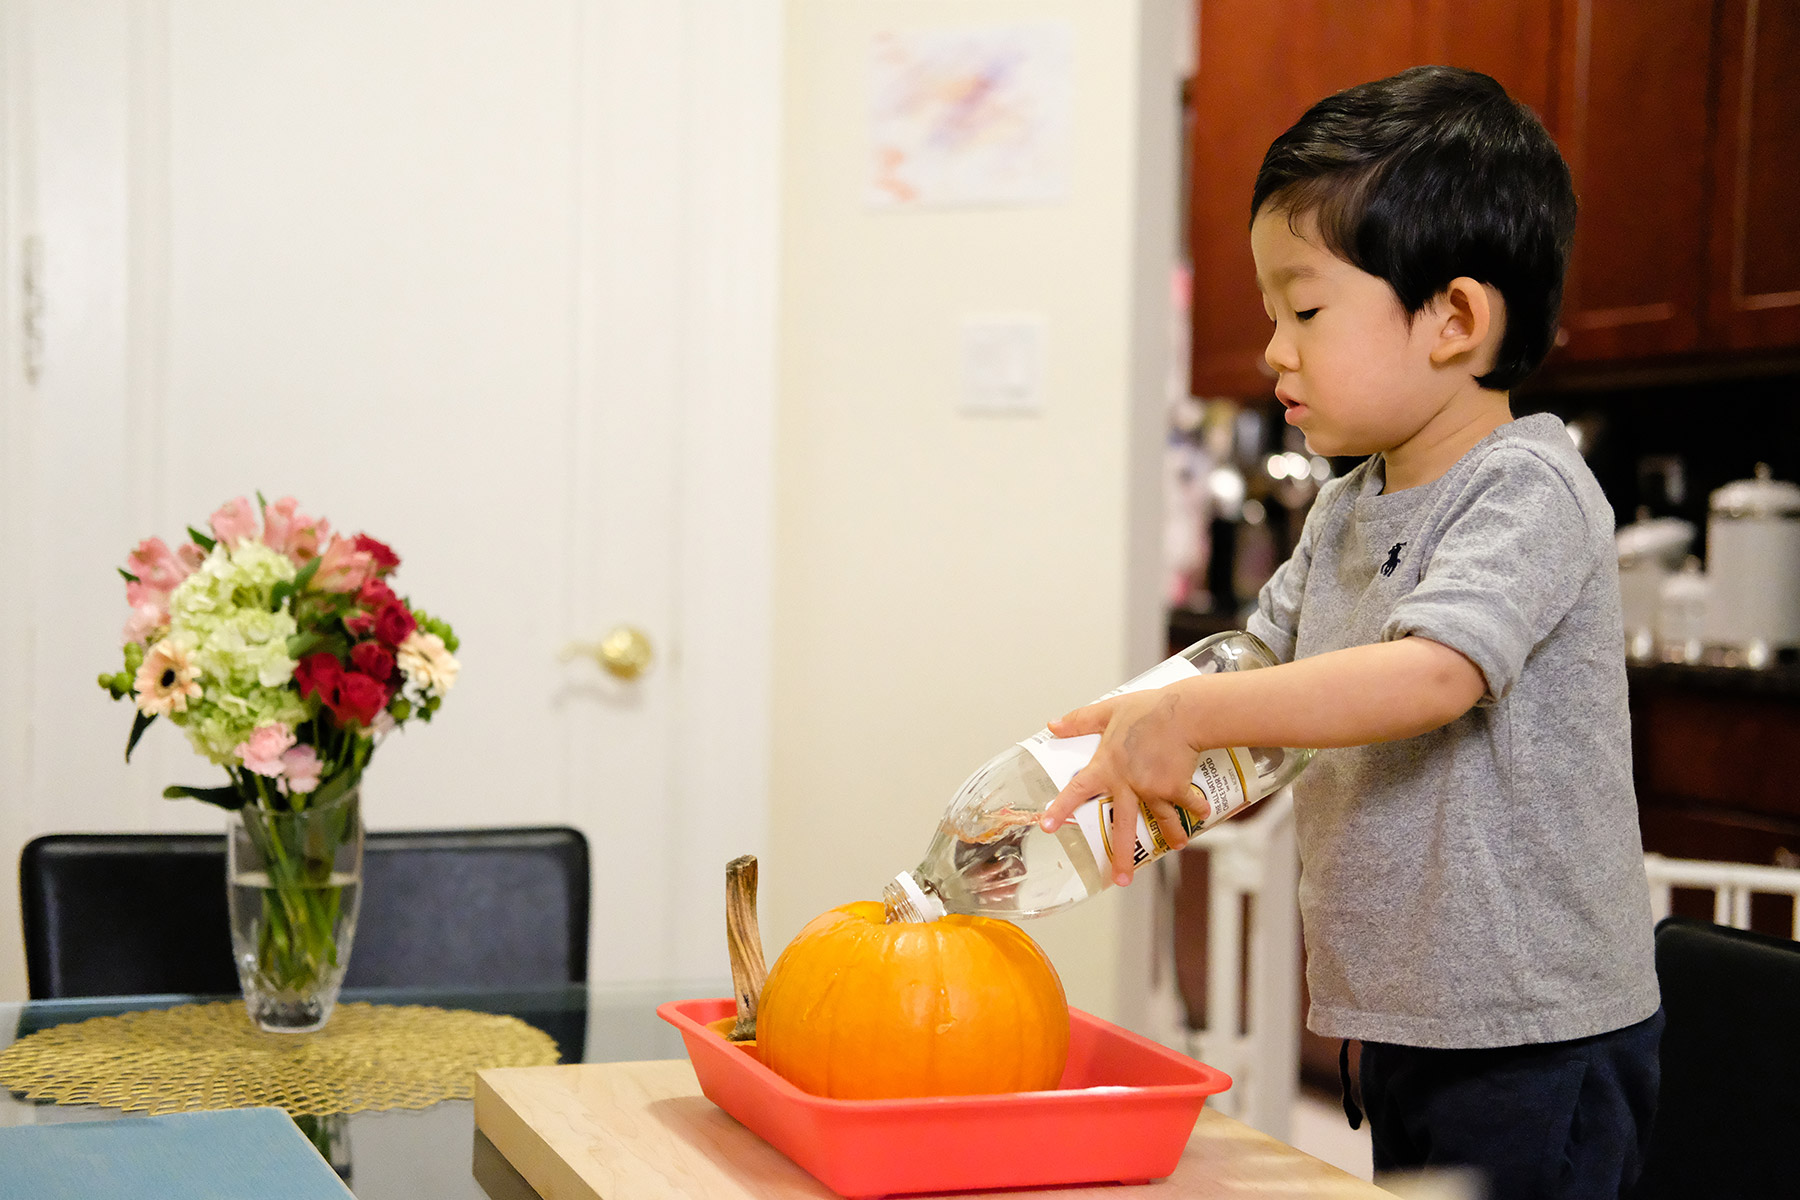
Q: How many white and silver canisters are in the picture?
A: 3